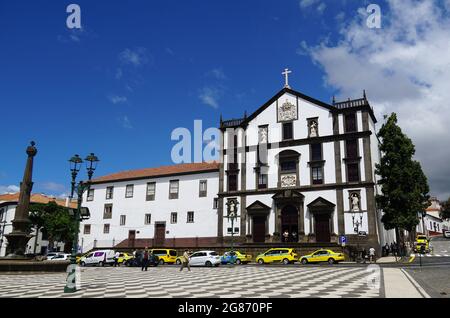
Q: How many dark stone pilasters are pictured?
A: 4